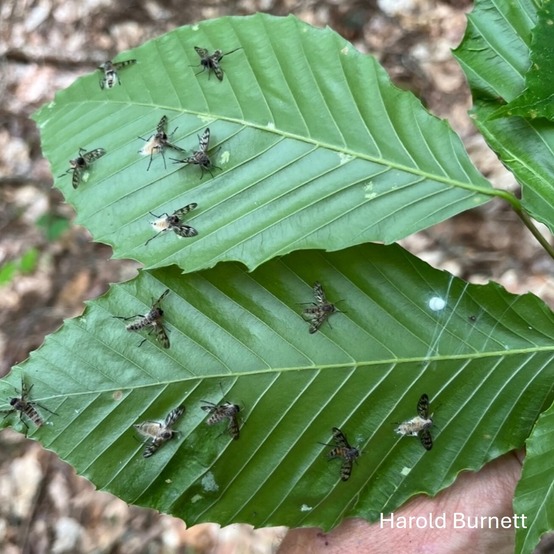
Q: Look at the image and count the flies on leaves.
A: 13